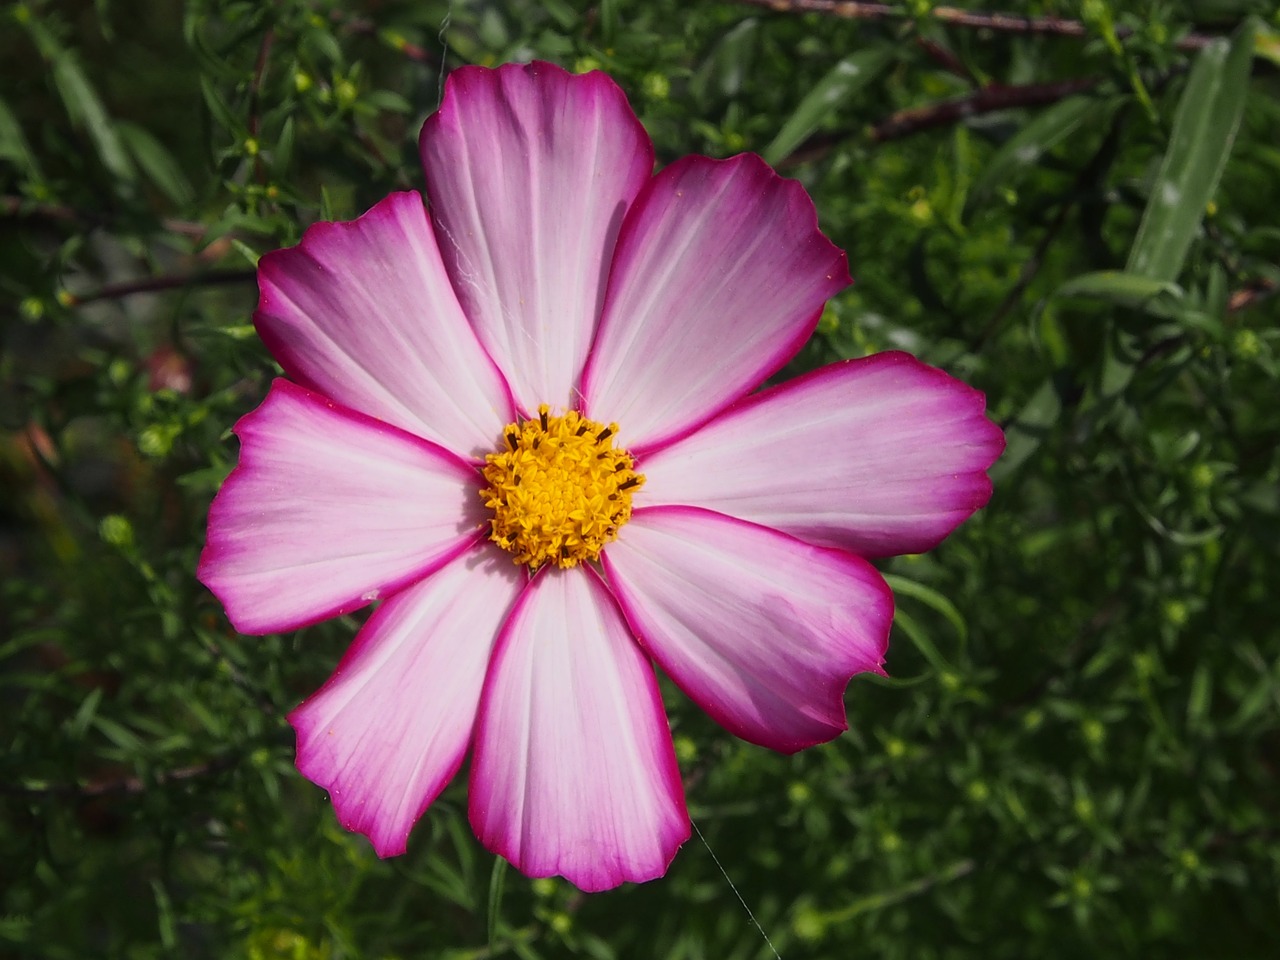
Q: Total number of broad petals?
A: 8